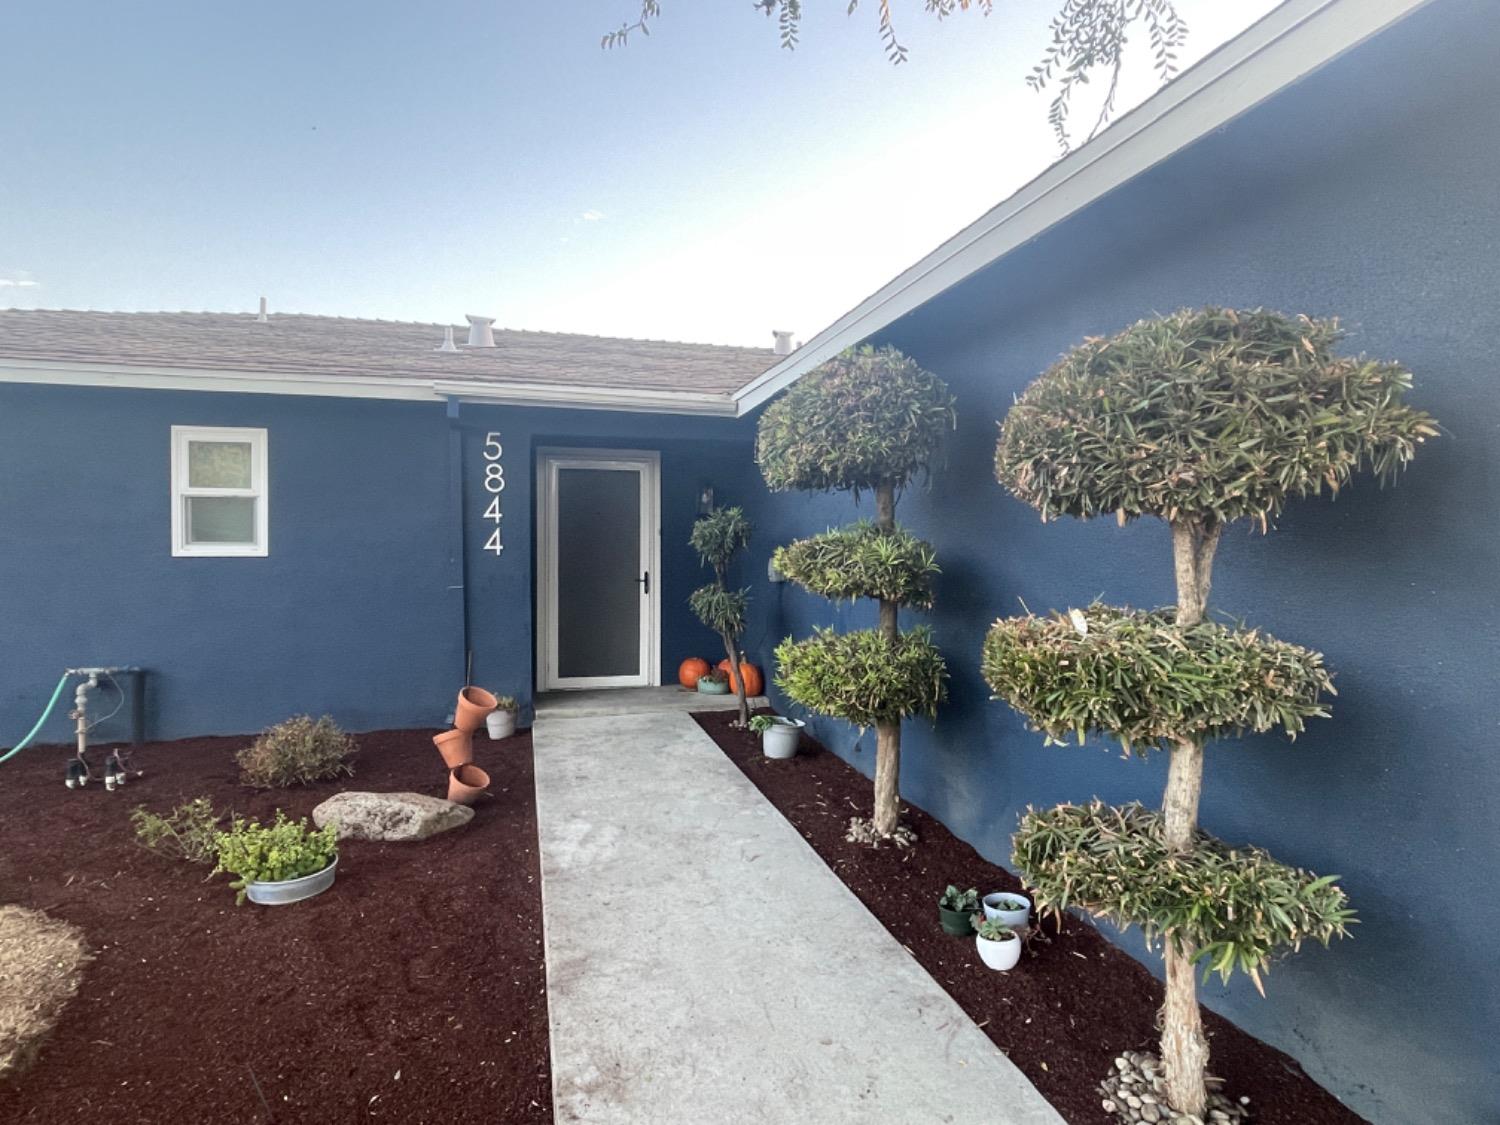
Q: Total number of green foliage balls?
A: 8